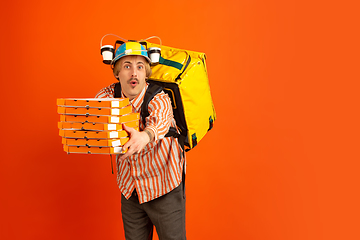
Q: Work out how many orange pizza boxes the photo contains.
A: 7